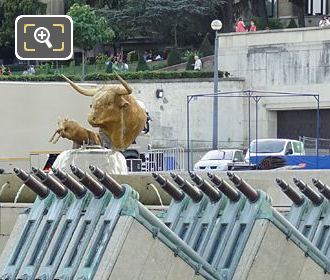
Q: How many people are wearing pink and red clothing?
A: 2